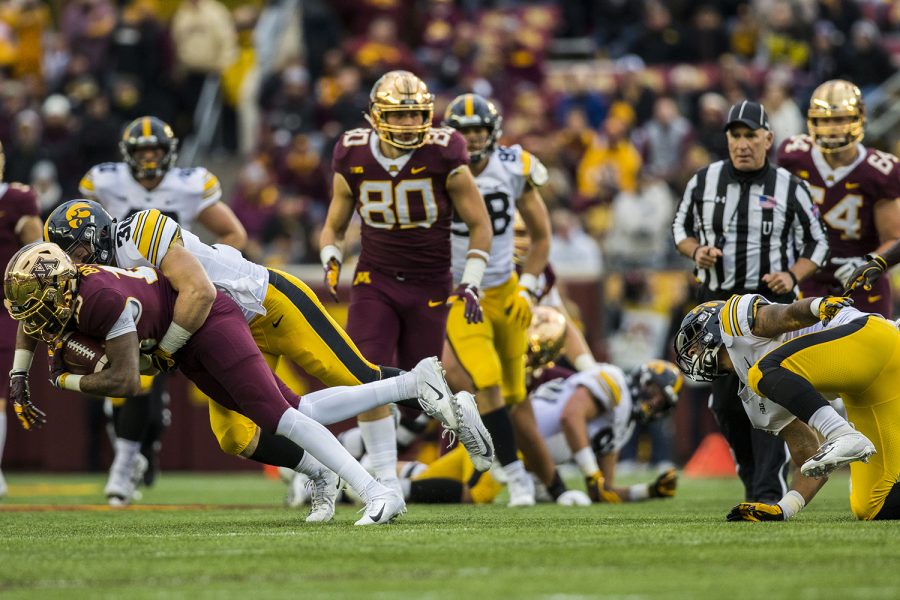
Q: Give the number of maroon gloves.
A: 4